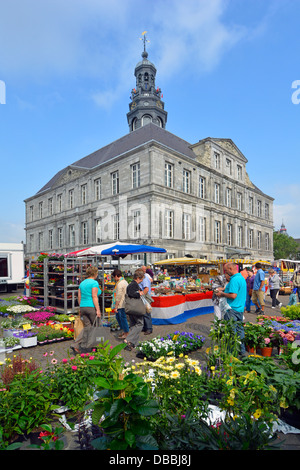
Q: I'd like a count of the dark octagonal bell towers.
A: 1